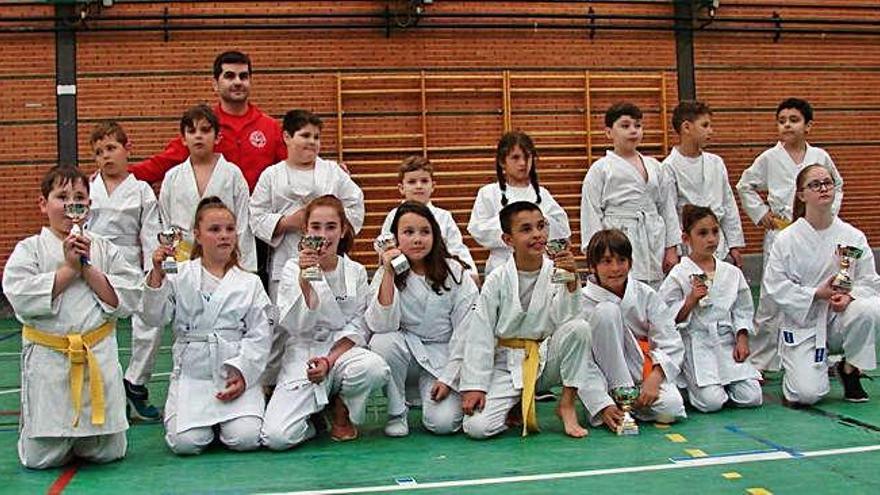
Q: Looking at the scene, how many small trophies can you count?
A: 8